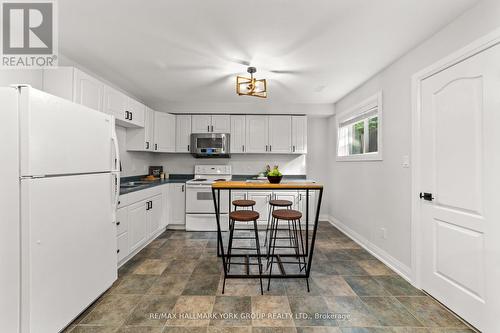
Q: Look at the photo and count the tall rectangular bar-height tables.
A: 1